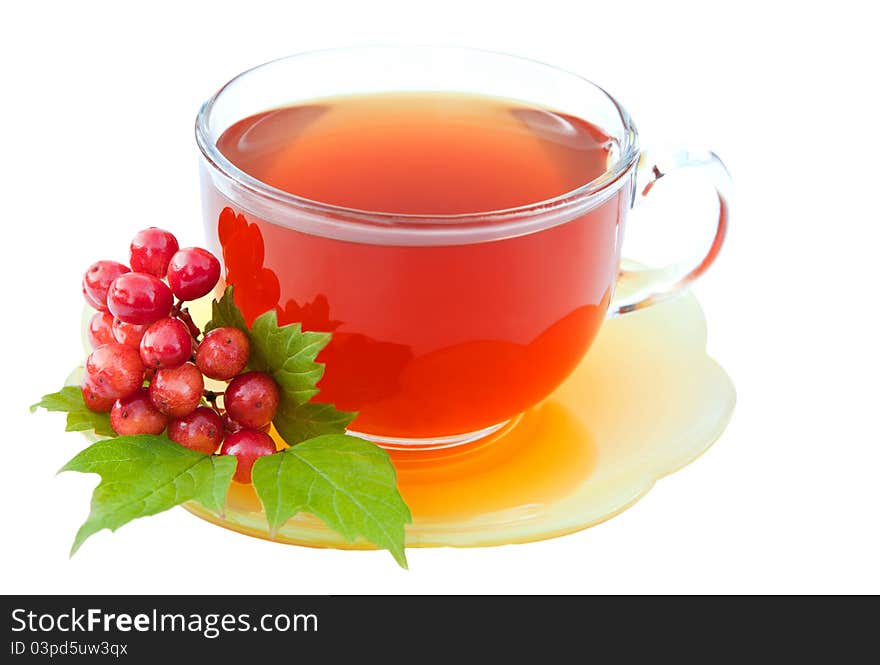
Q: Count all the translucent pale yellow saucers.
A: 1